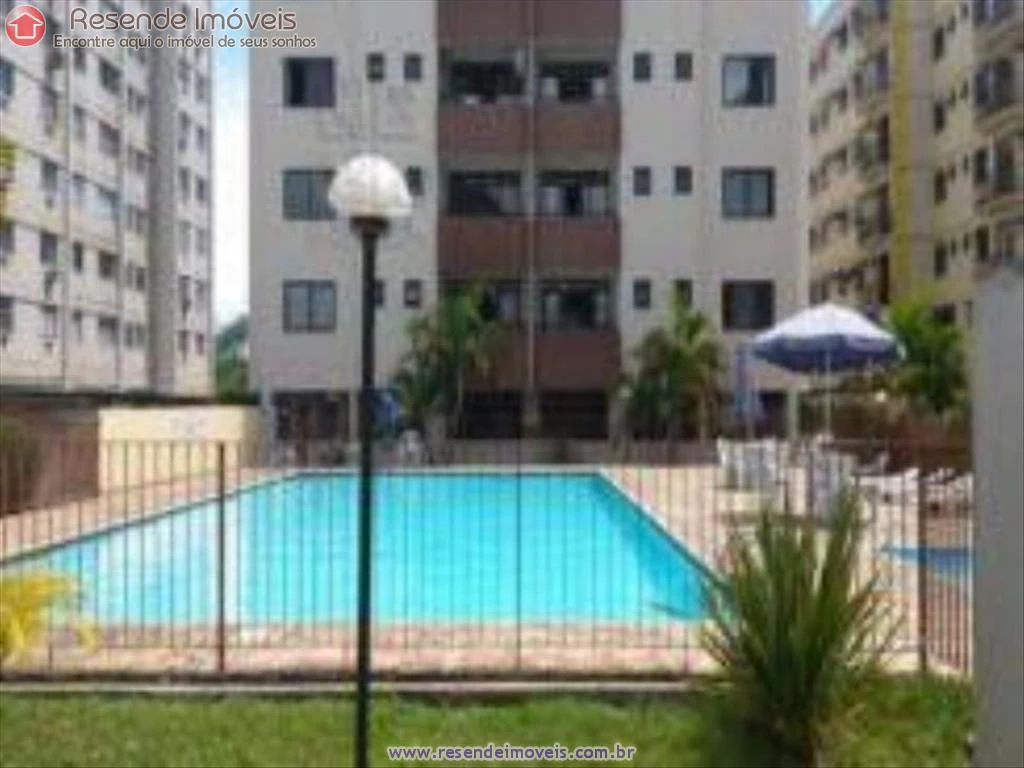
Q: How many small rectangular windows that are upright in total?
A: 11